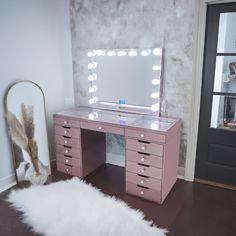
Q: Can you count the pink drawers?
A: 13